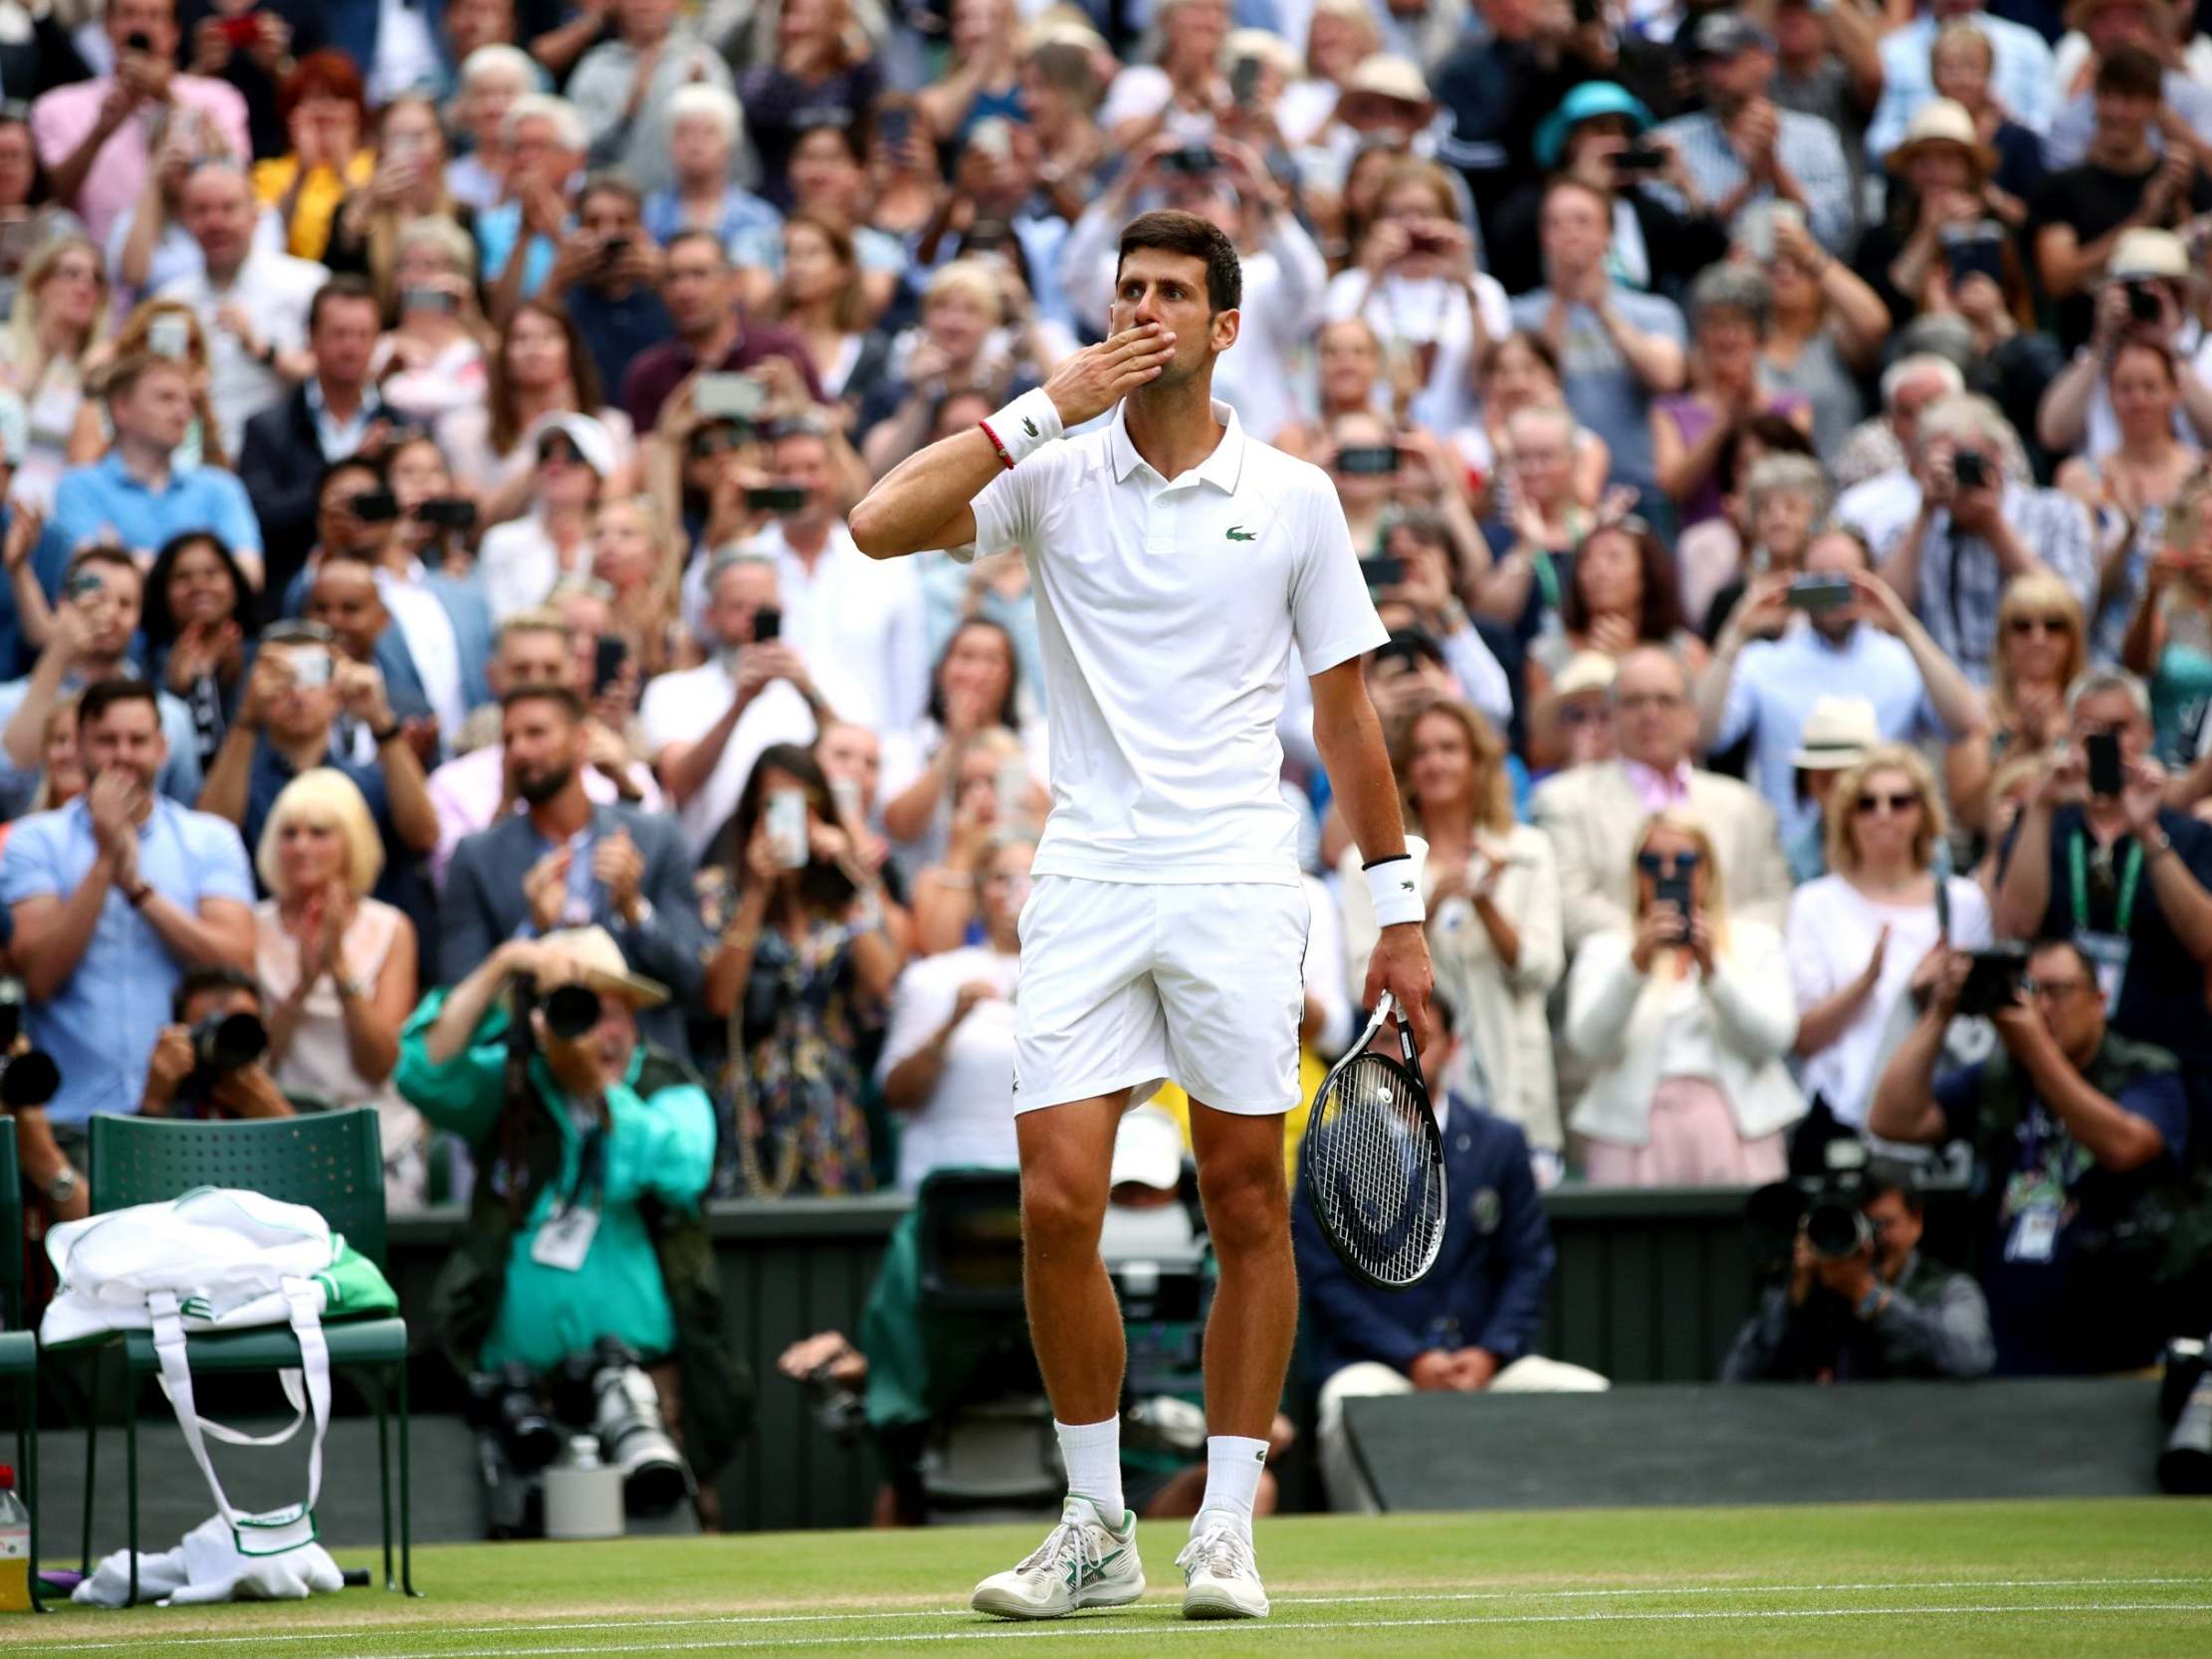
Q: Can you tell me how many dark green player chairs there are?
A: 2